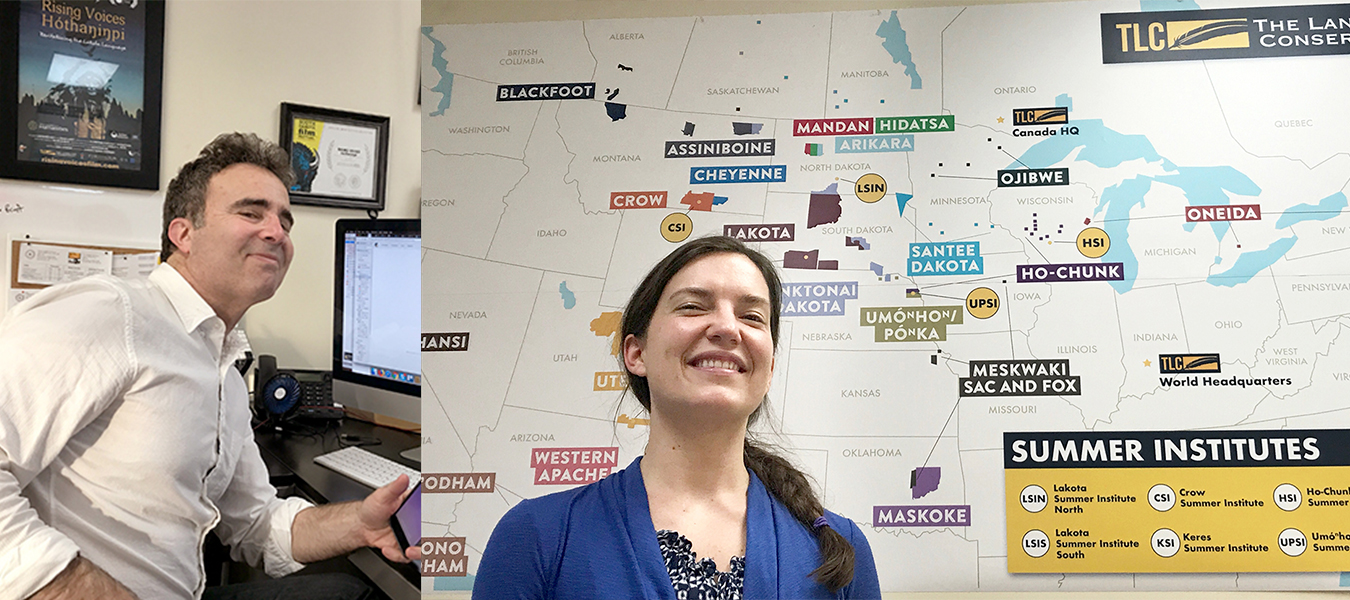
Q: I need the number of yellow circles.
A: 4